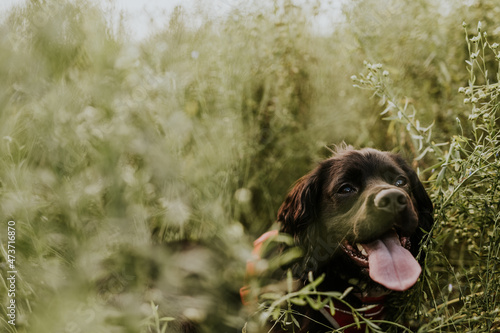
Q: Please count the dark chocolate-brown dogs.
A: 1